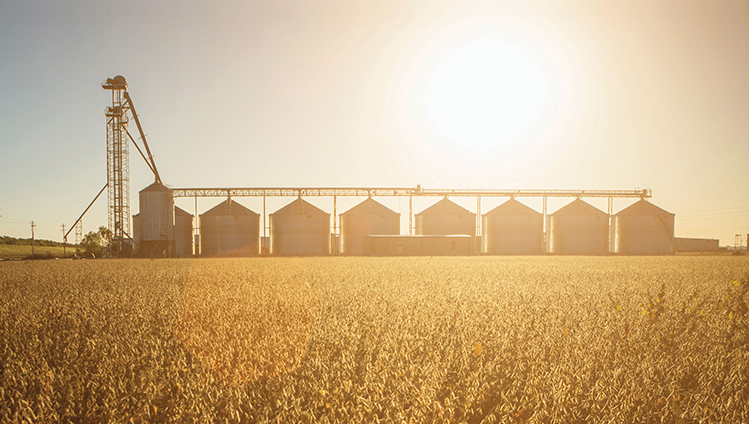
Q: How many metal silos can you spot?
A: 9